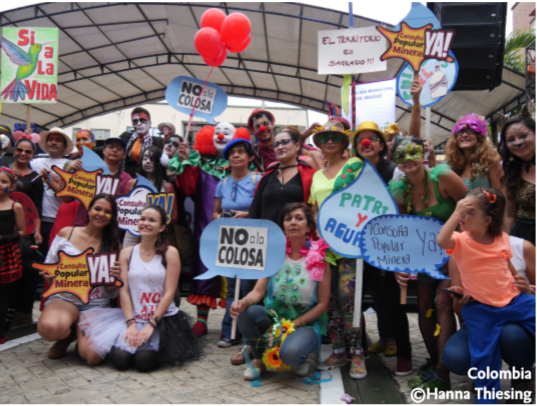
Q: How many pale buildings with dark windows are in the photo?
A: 1